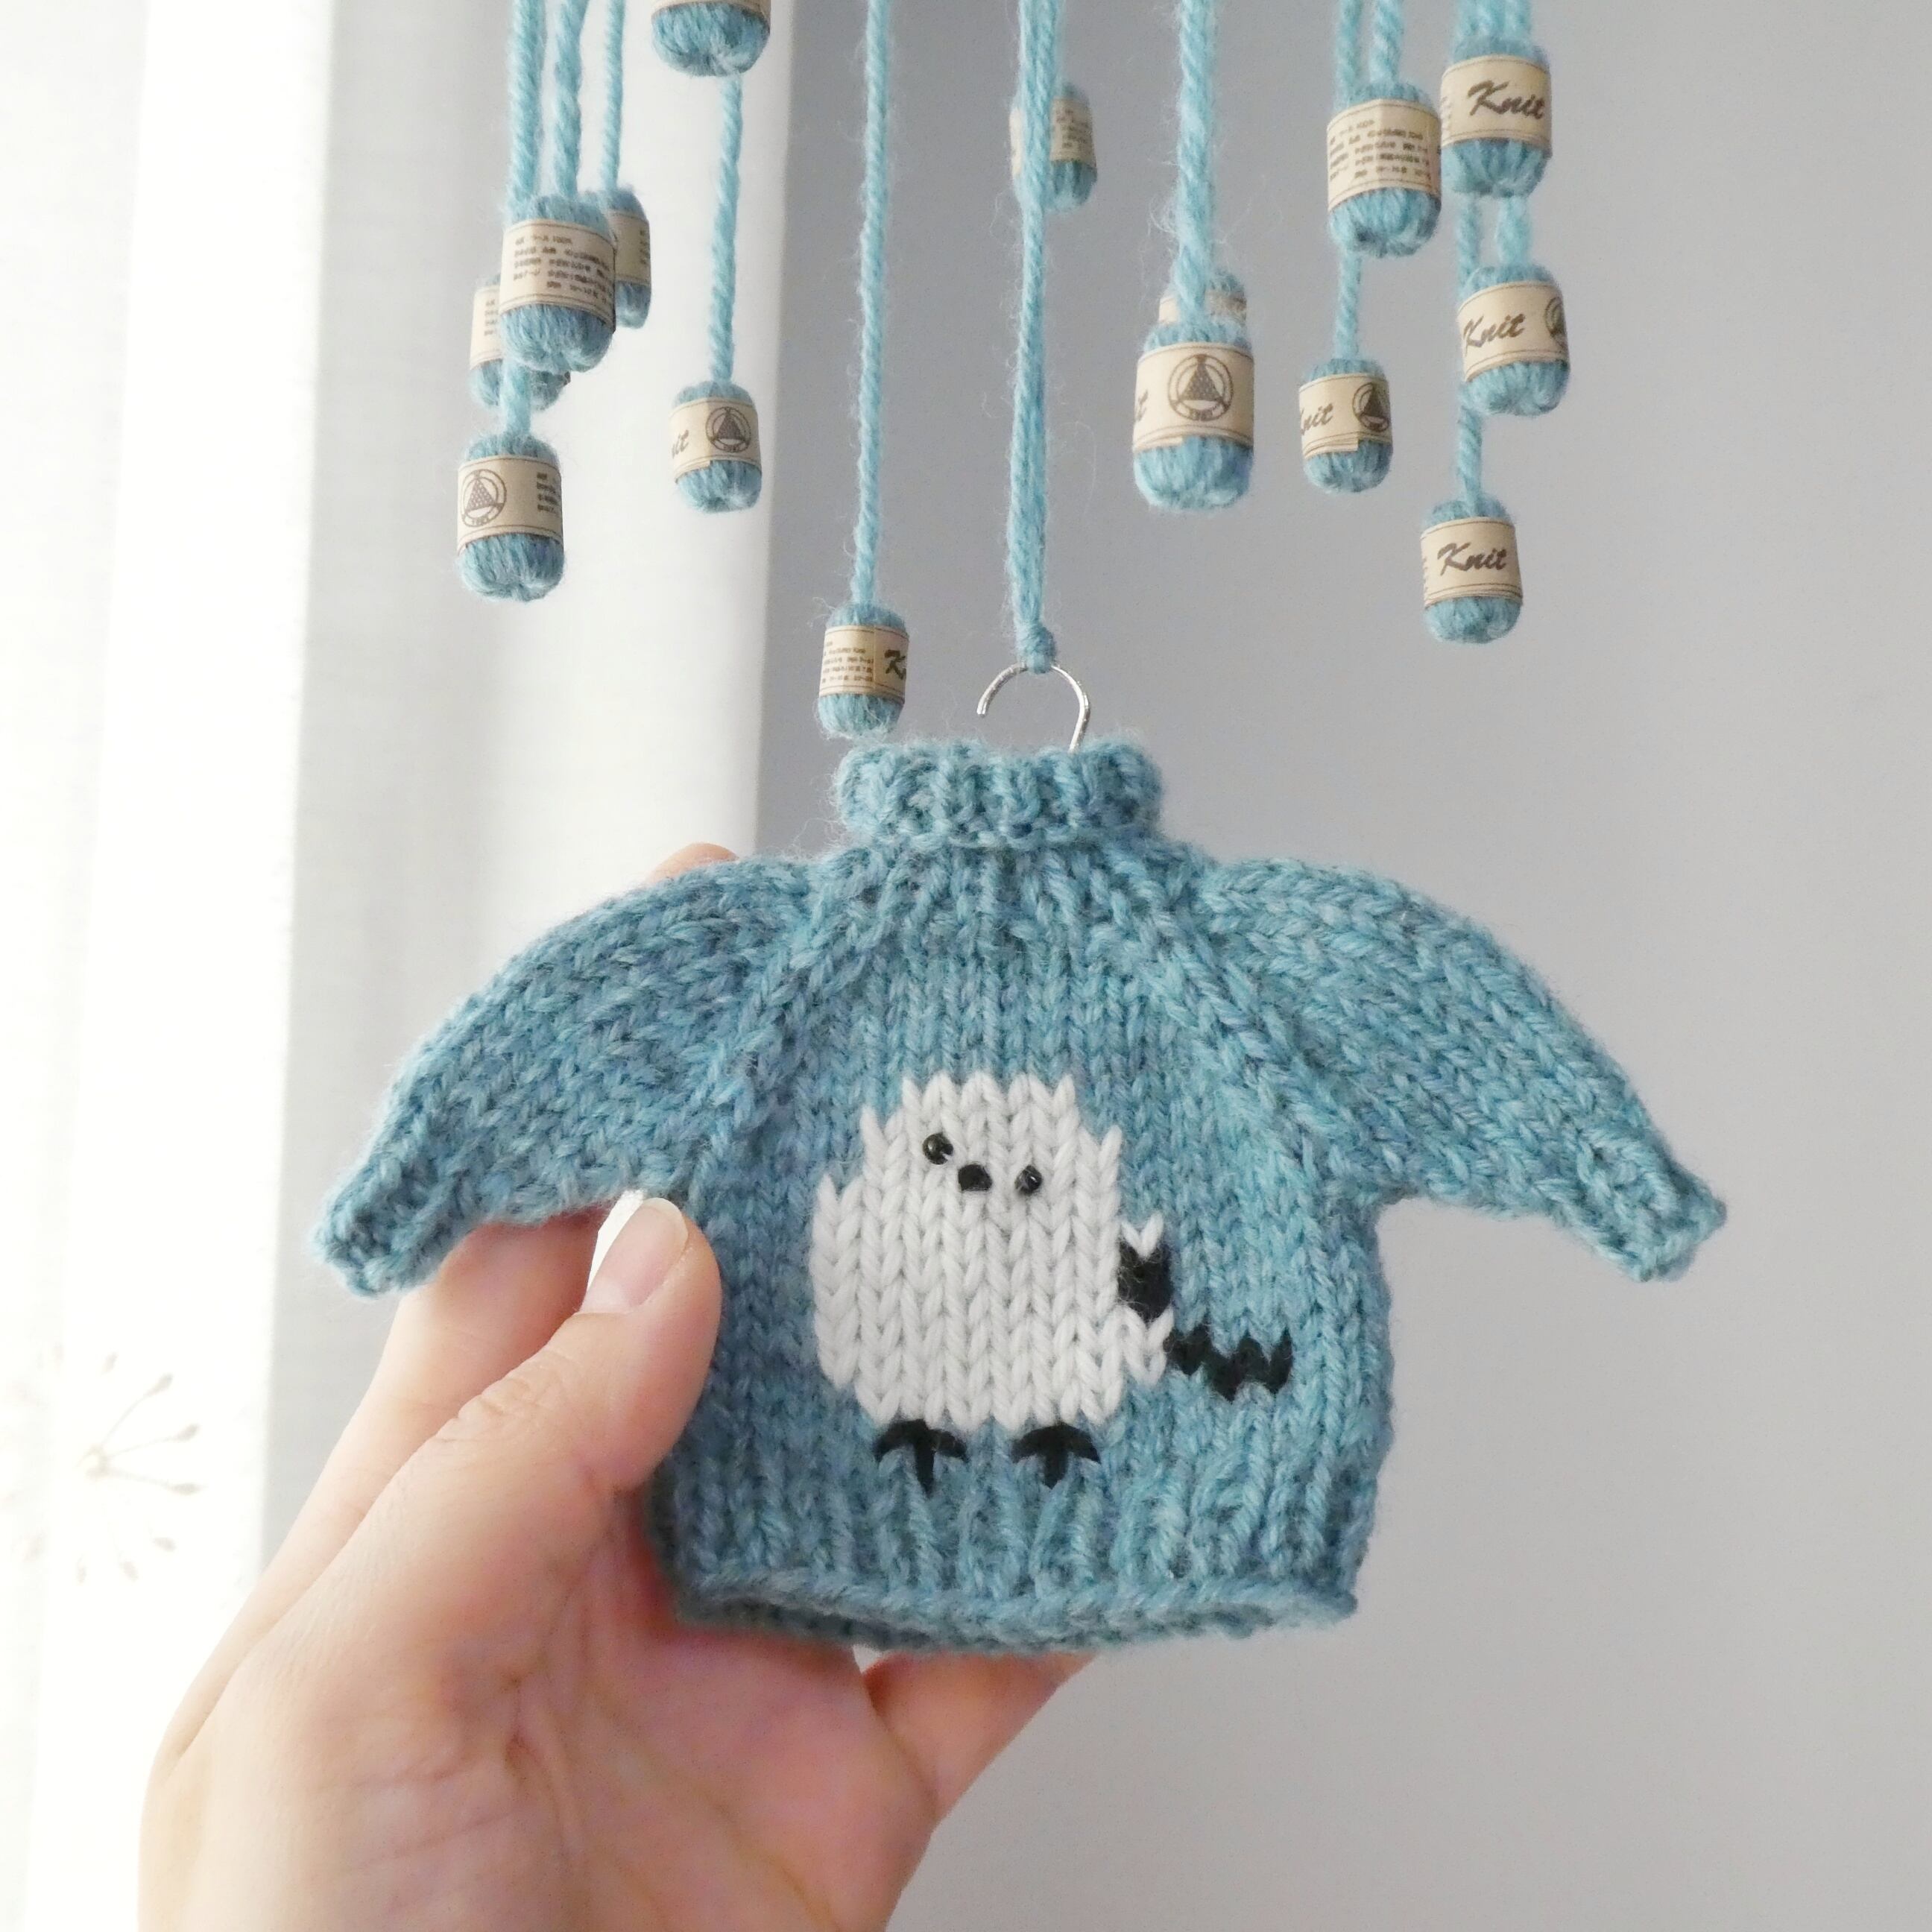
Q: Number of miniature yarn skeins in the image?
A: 15